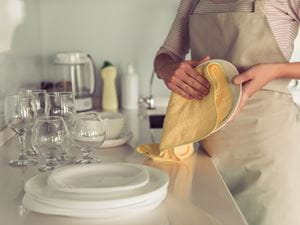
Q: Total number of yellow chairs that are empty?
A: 0